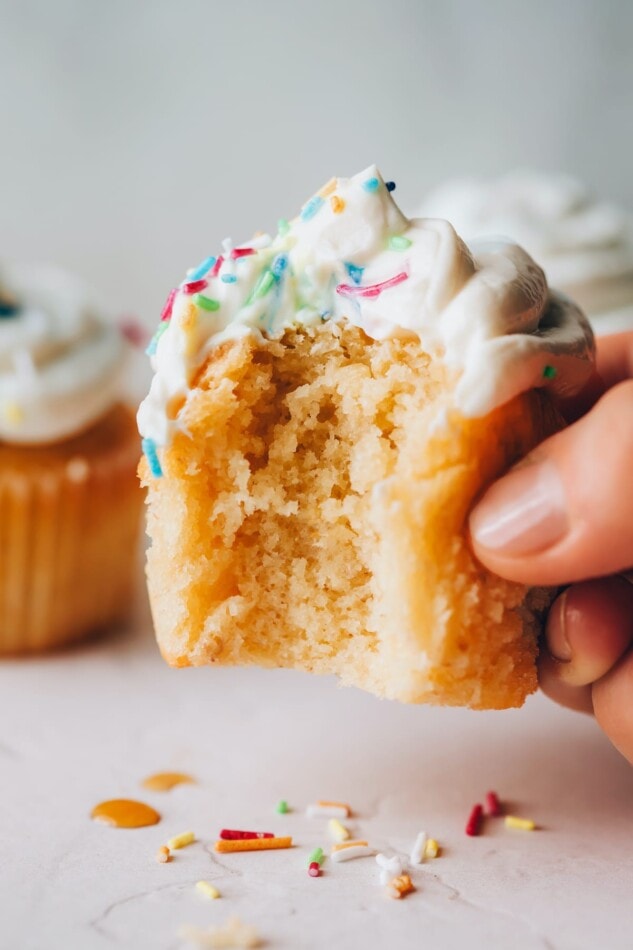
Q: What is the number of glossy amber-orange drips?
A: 2